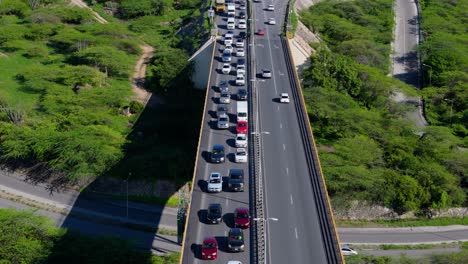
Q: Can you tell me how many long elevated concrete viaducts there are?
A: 1